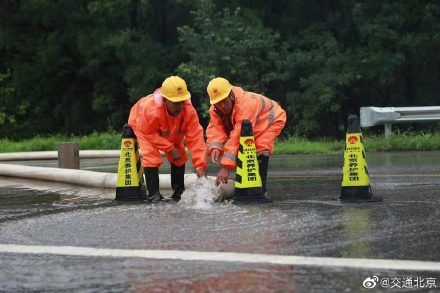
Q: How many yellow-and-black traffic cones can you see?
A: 3